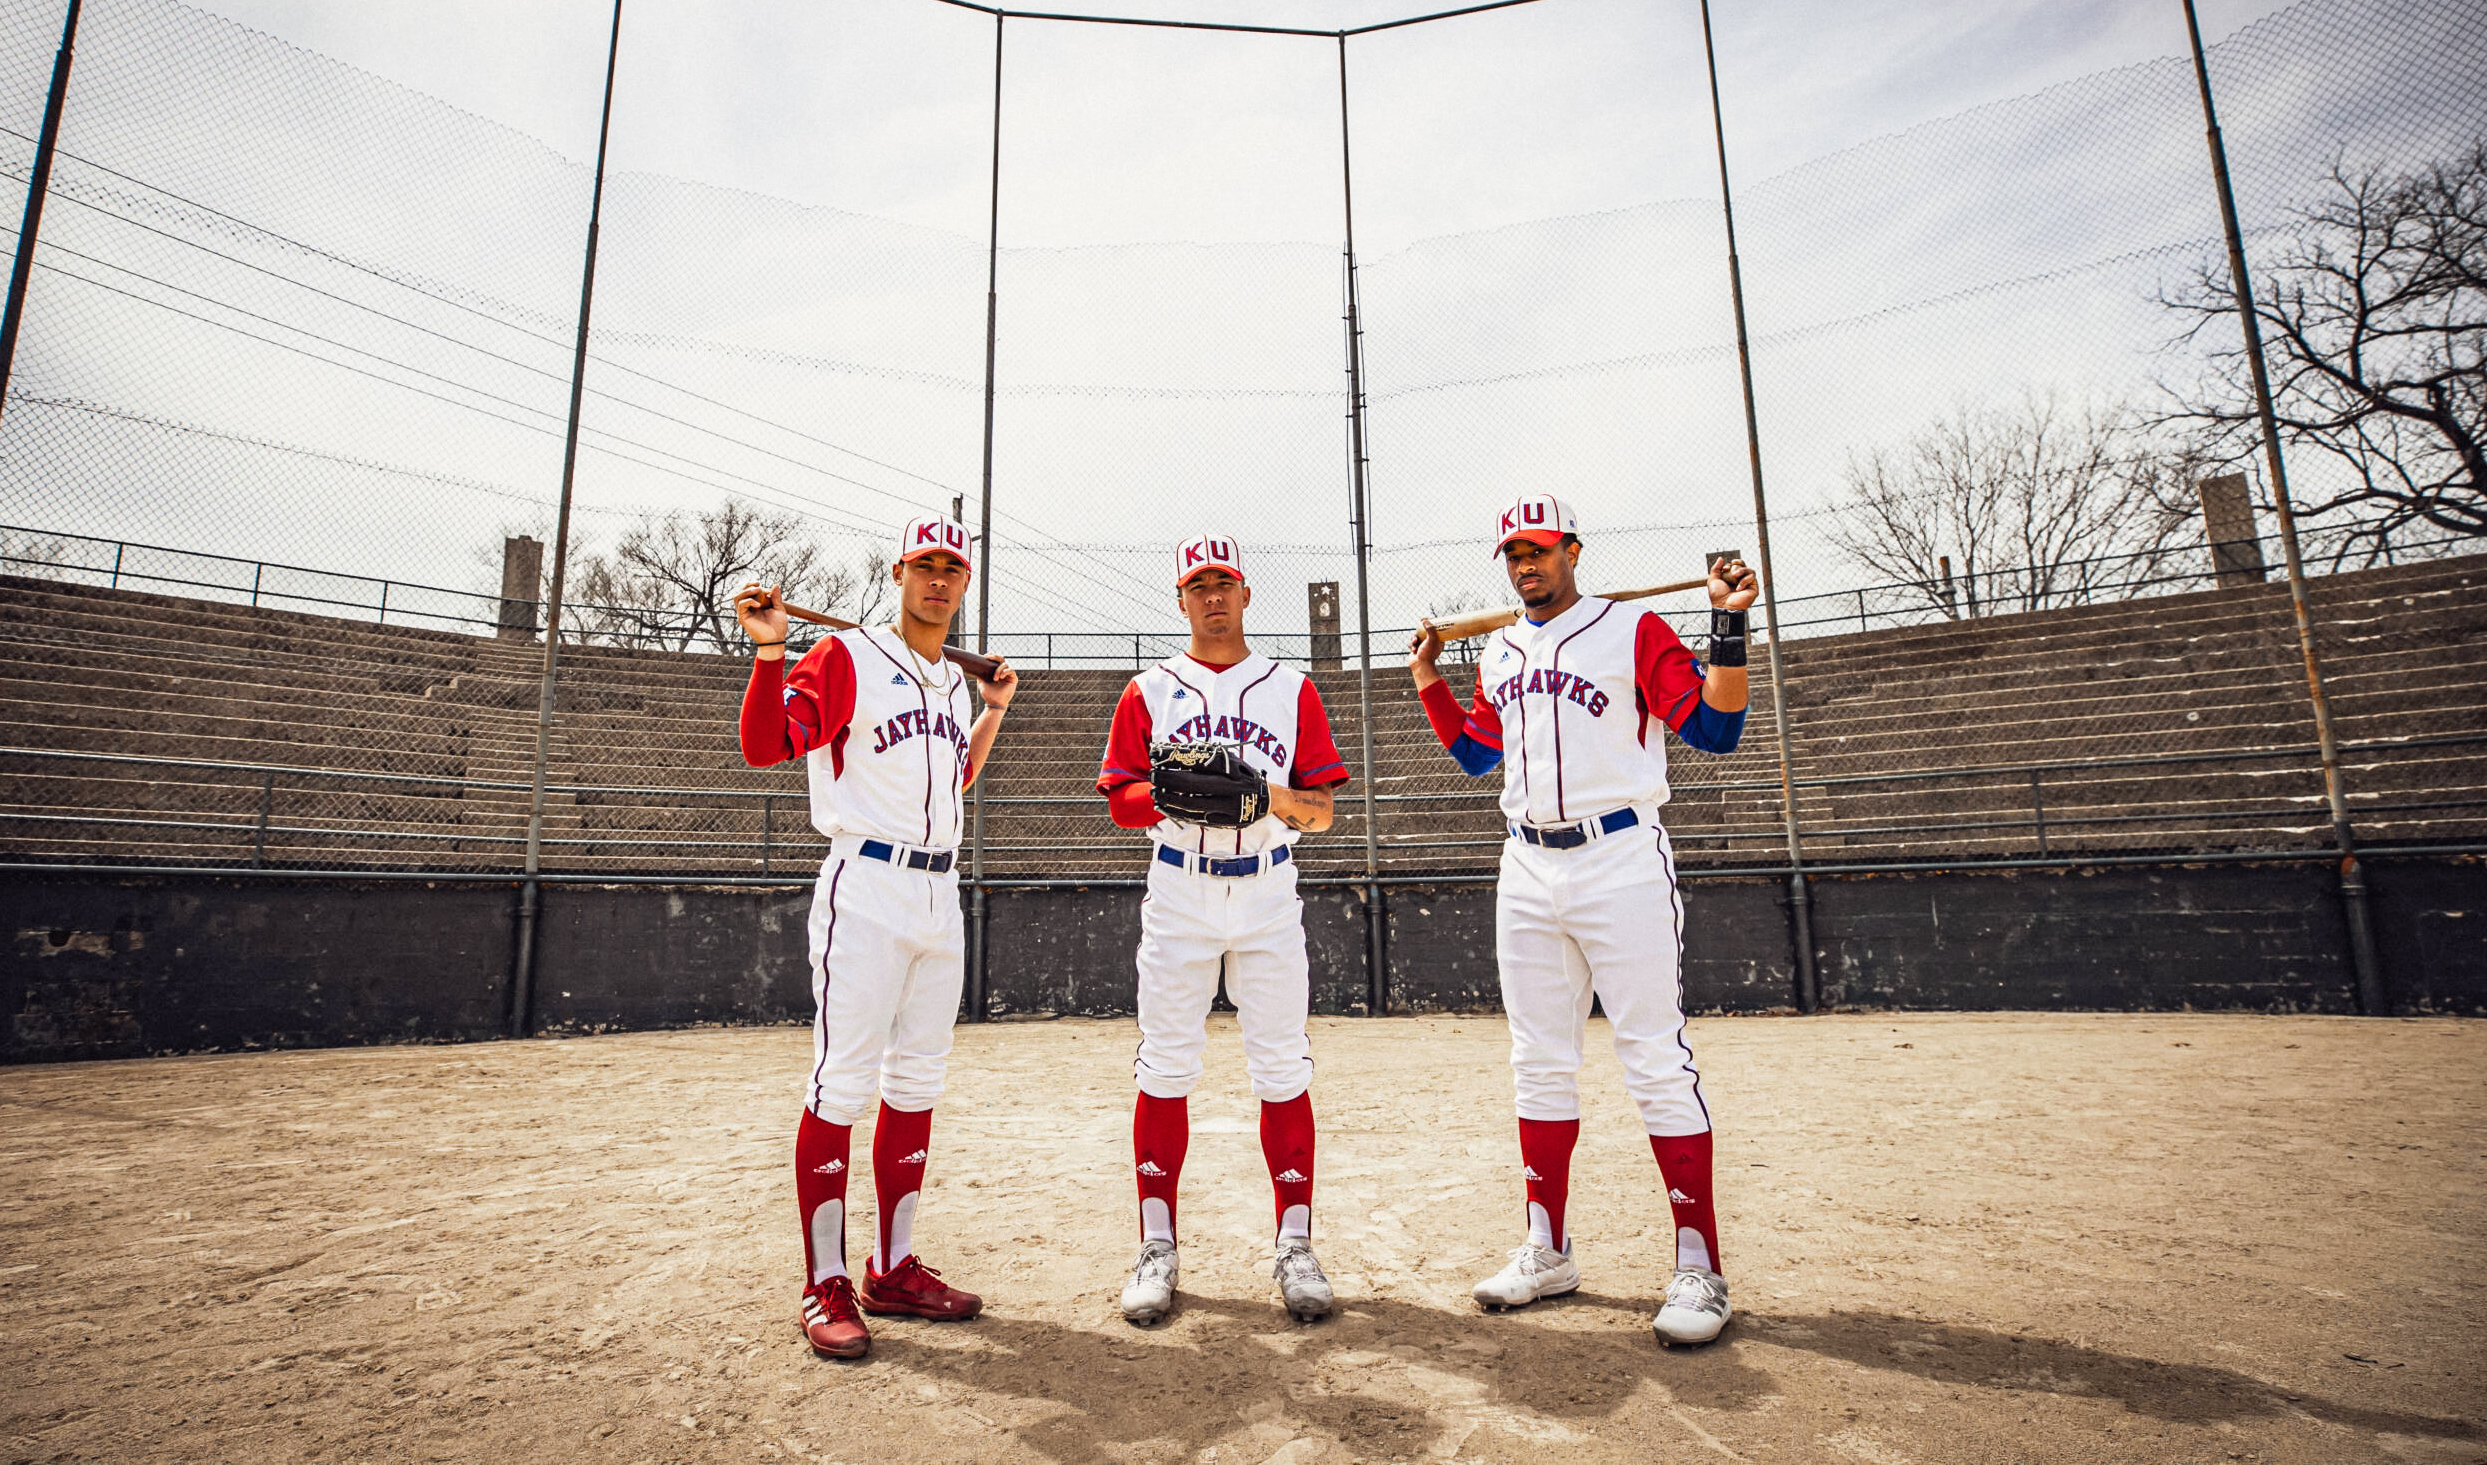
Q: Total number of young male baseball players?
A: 3